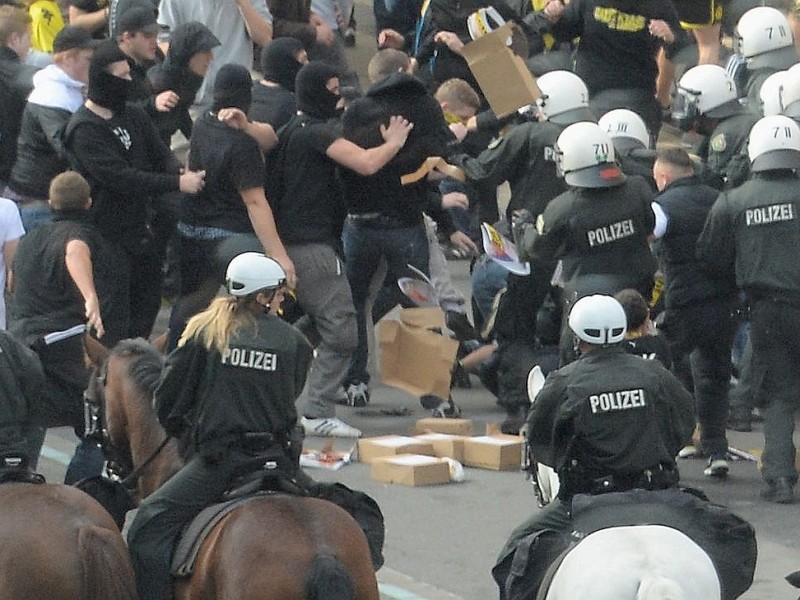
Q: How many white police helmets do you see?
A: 10